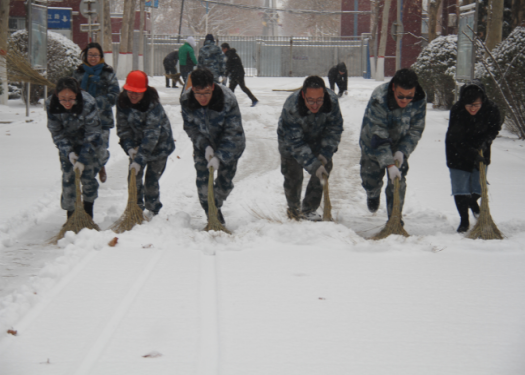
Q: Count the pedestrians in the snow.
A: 12